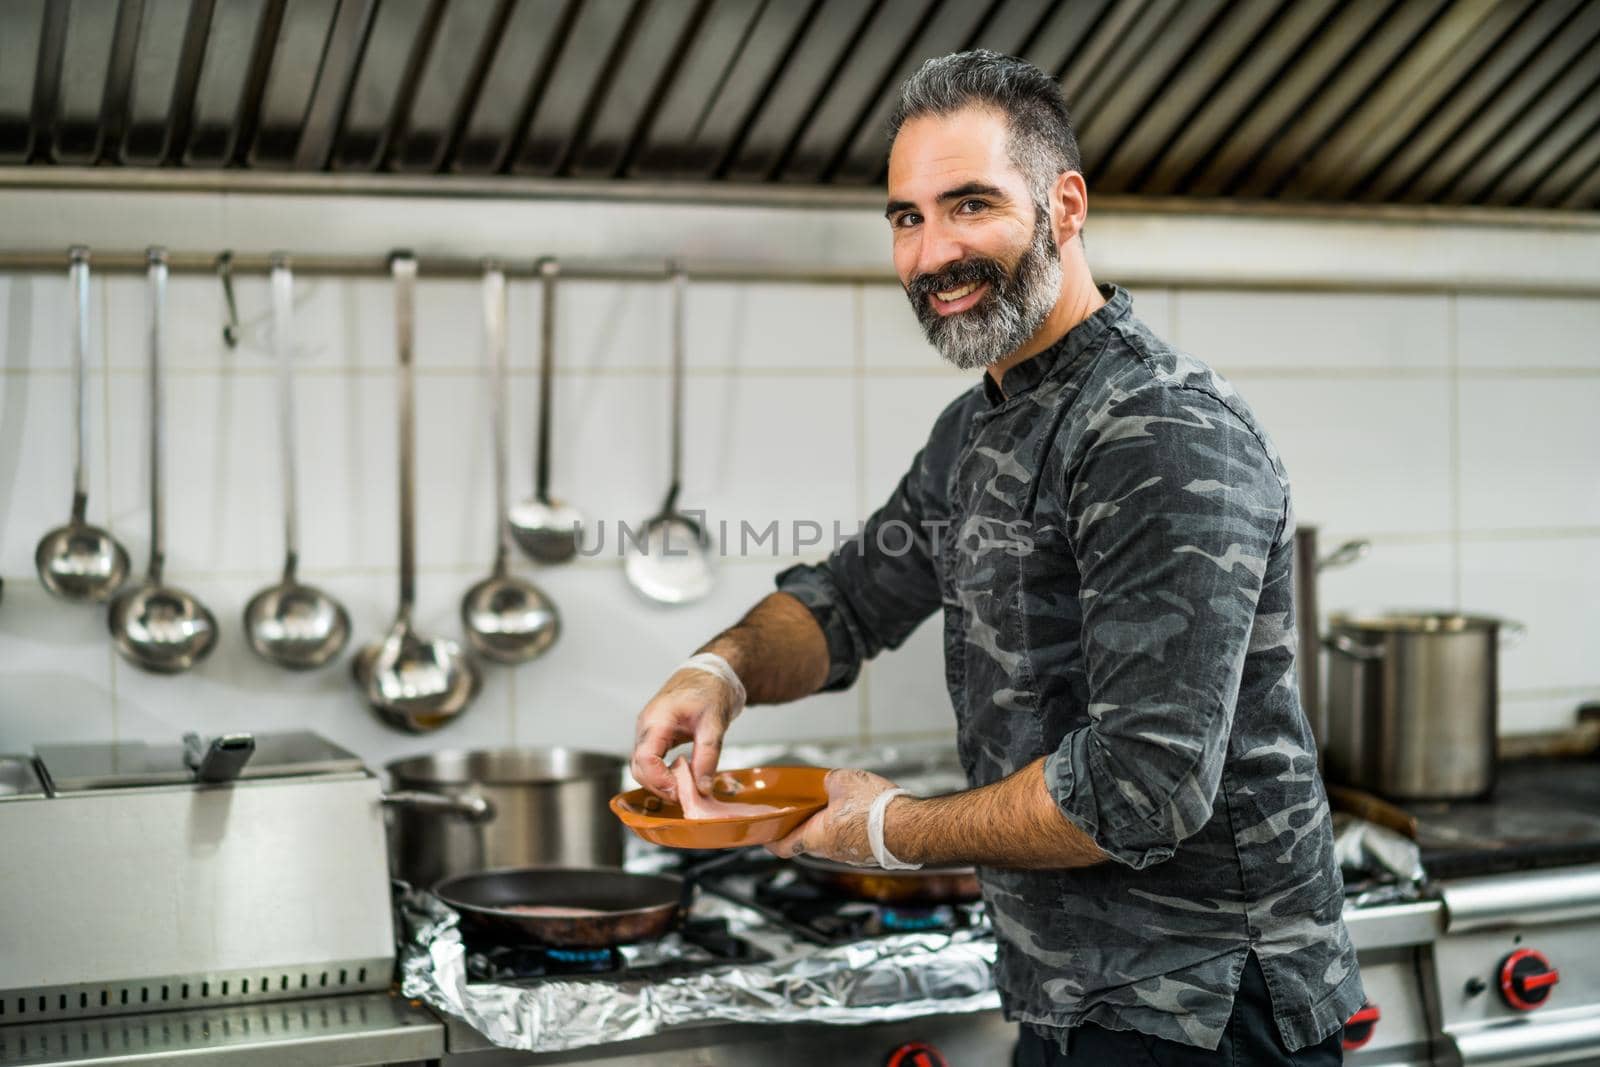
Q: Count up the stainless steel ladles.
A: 7